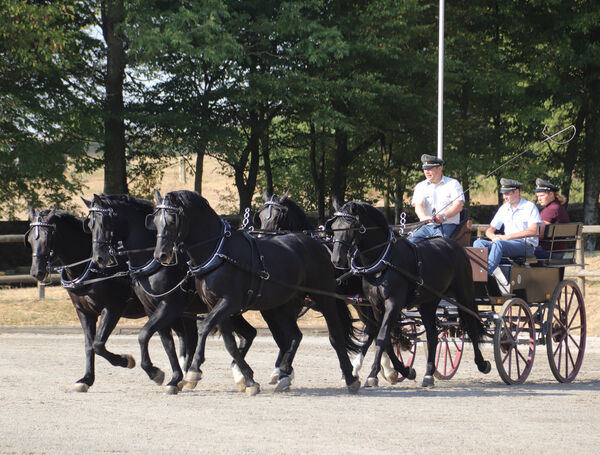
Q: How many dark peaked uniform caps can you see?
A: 3